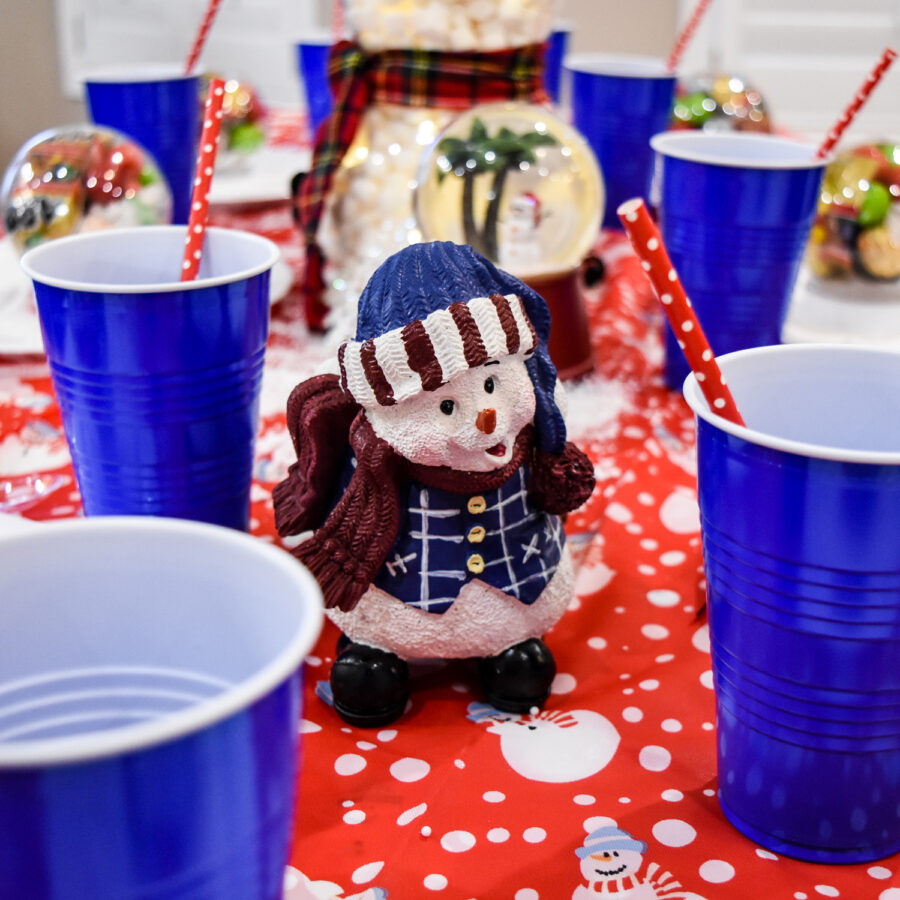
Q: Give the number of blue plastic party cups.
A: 8